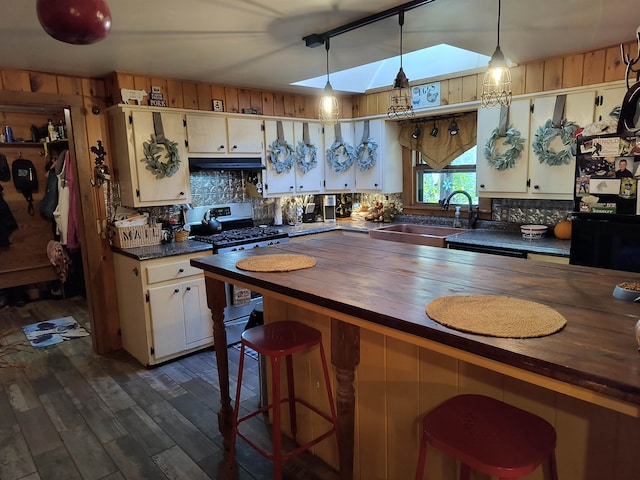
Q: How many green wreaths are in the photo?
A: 7